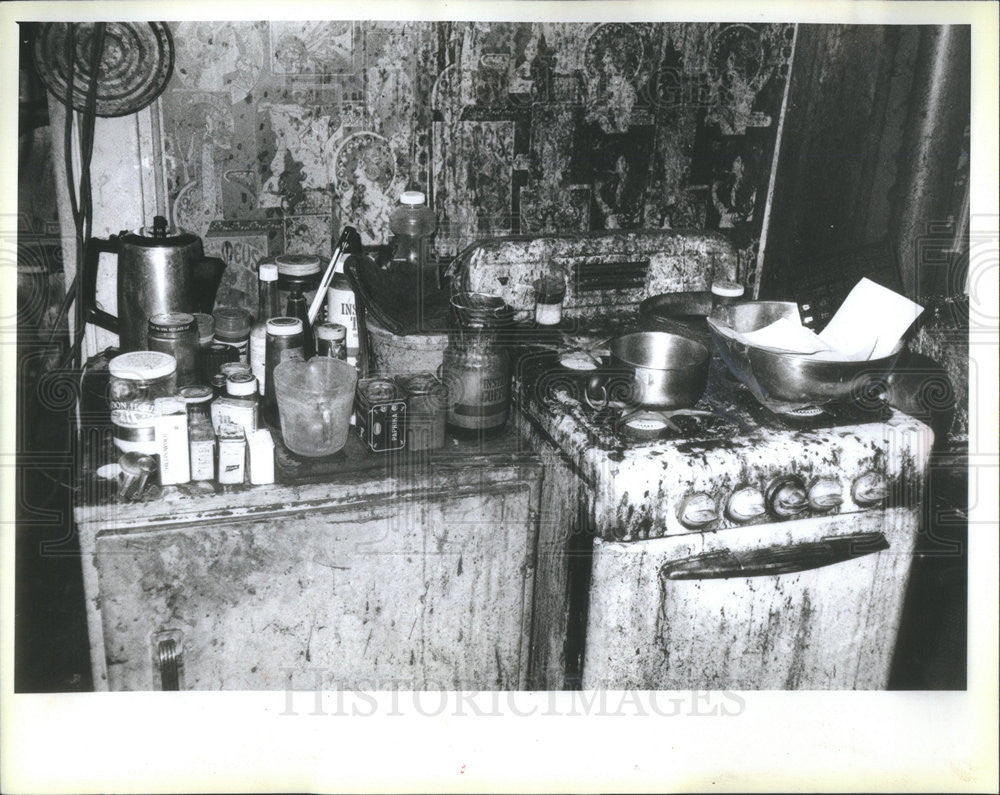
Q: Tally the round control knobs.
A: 5